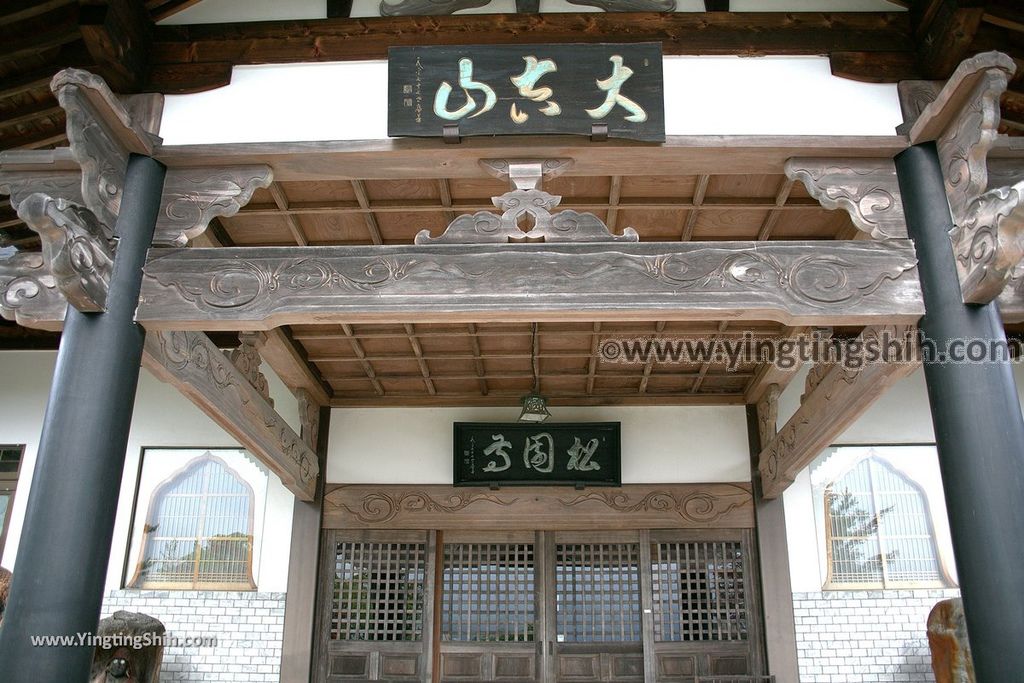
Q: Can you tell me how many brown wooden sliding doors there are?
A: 4